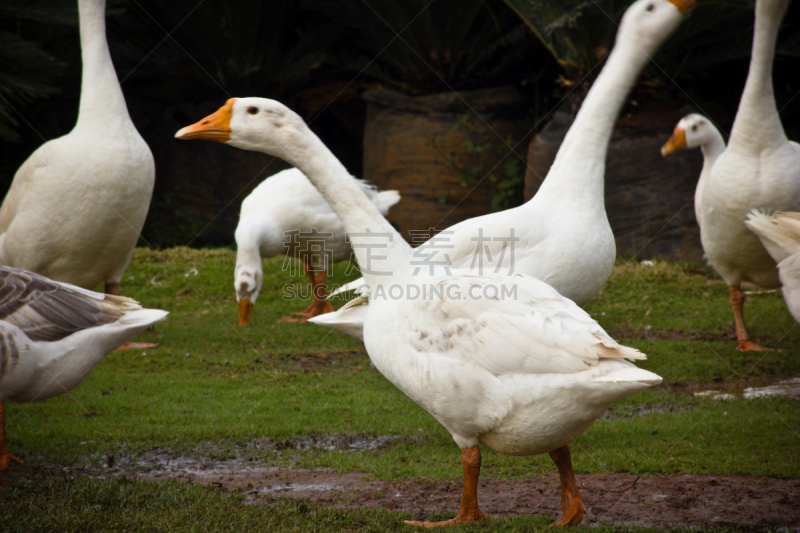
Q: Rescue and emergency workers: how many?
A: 0